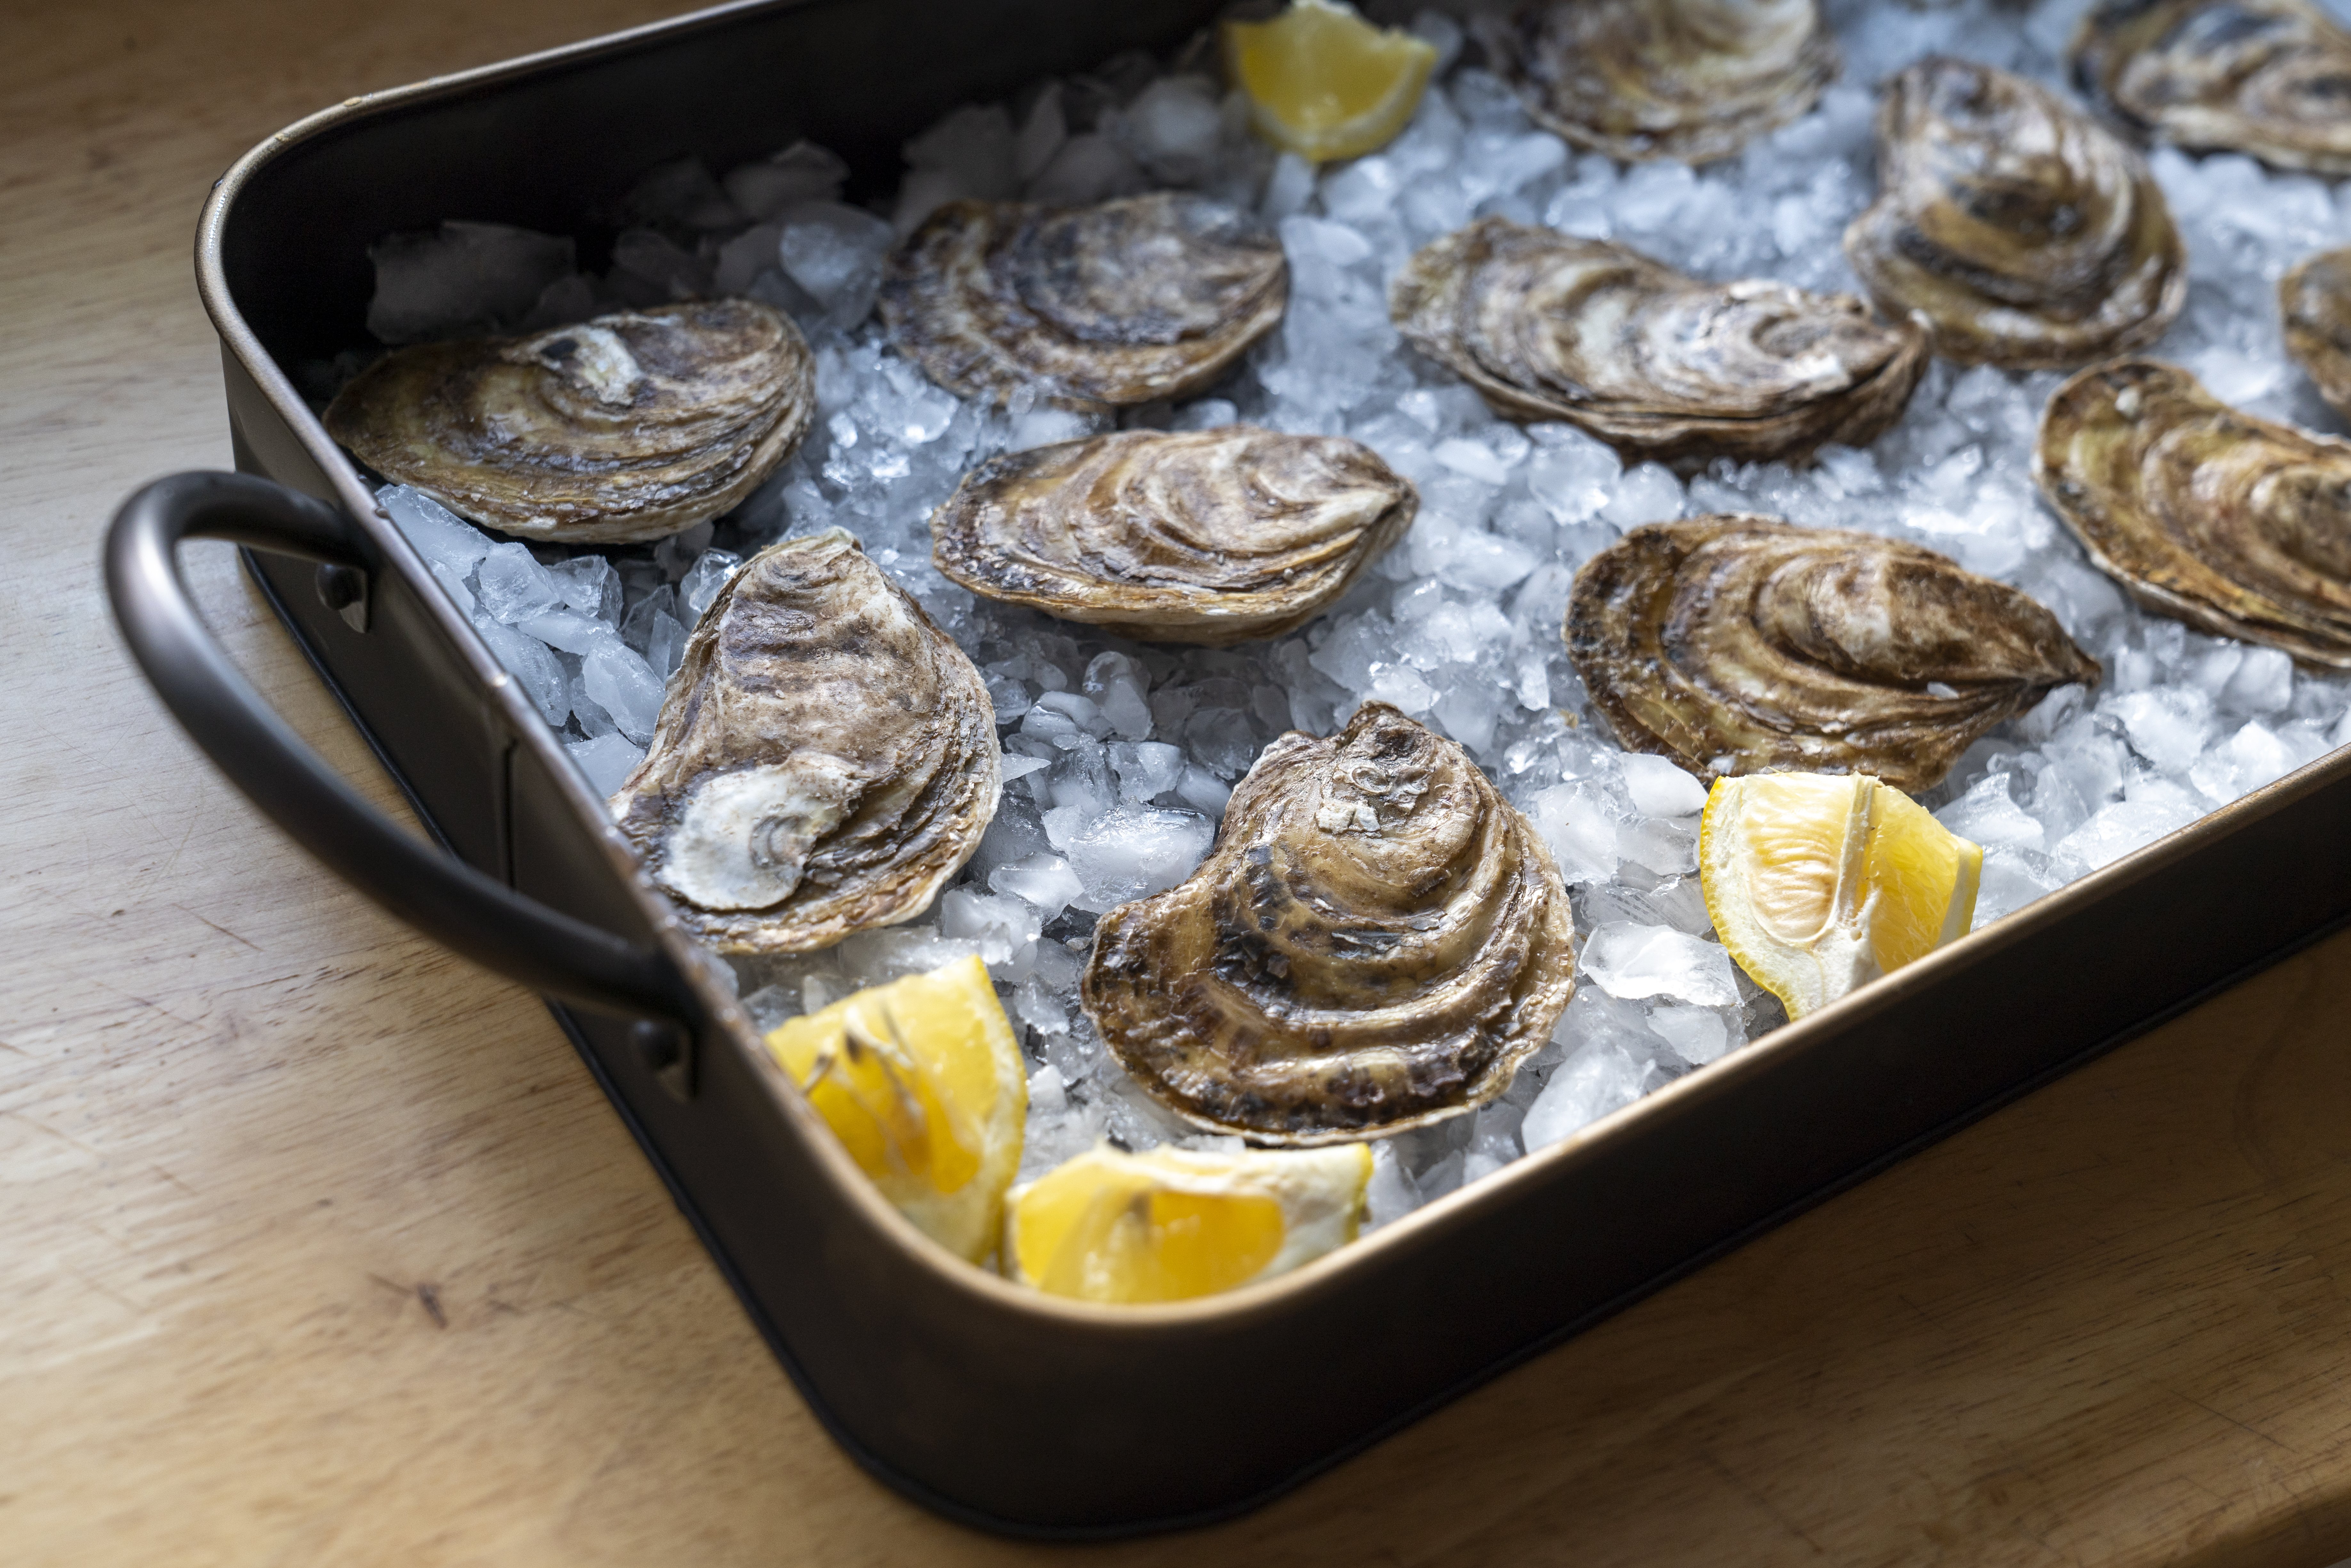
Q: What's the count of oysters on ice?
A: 12